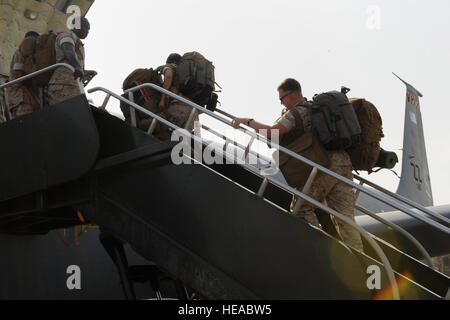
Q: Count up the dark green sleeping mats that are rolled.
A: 1